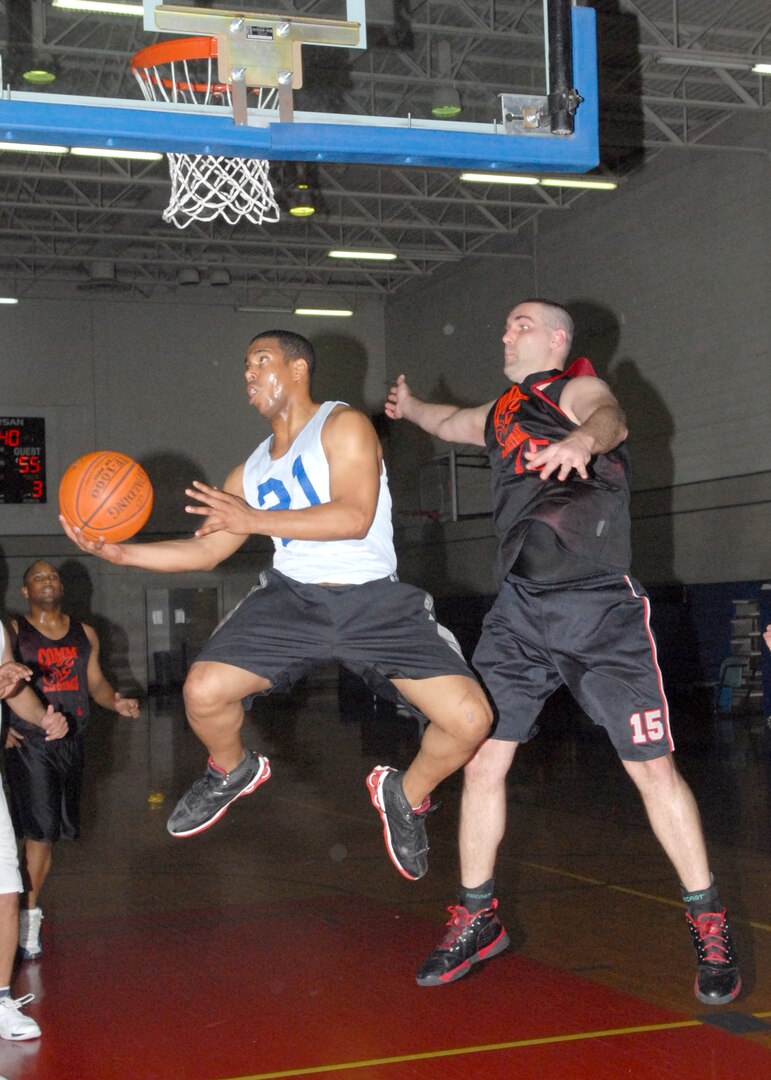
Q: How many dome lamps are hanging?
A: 3